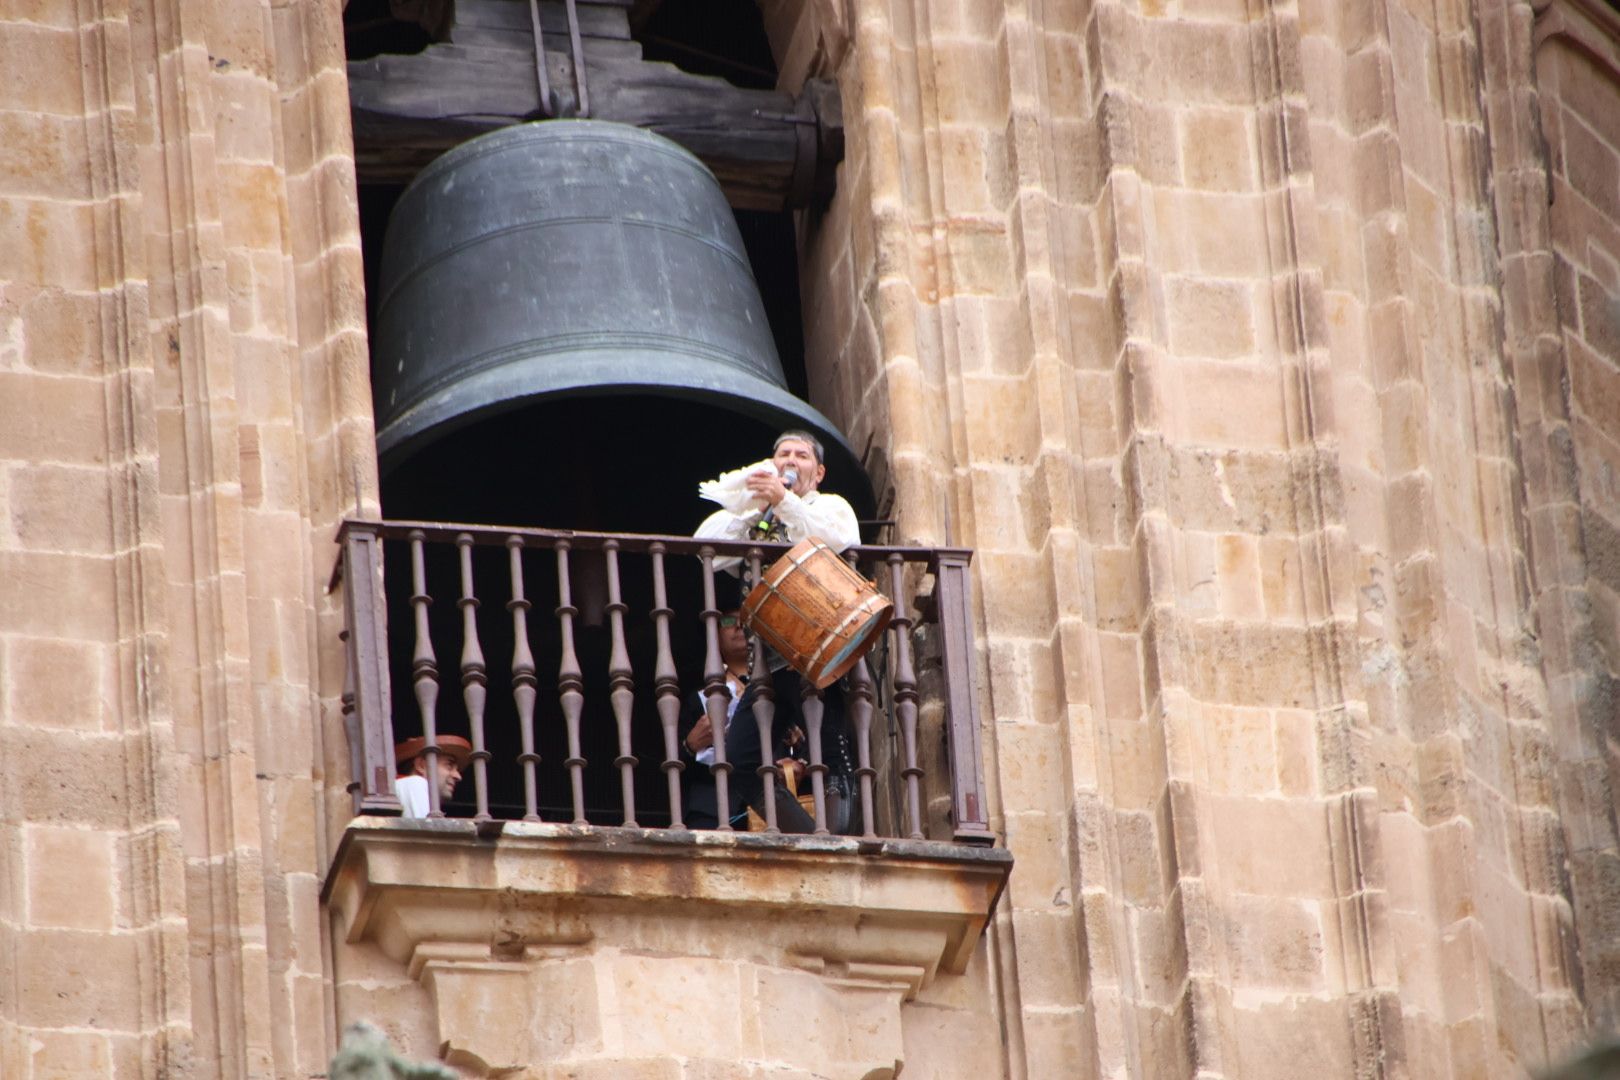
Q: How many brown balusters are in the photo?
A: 11